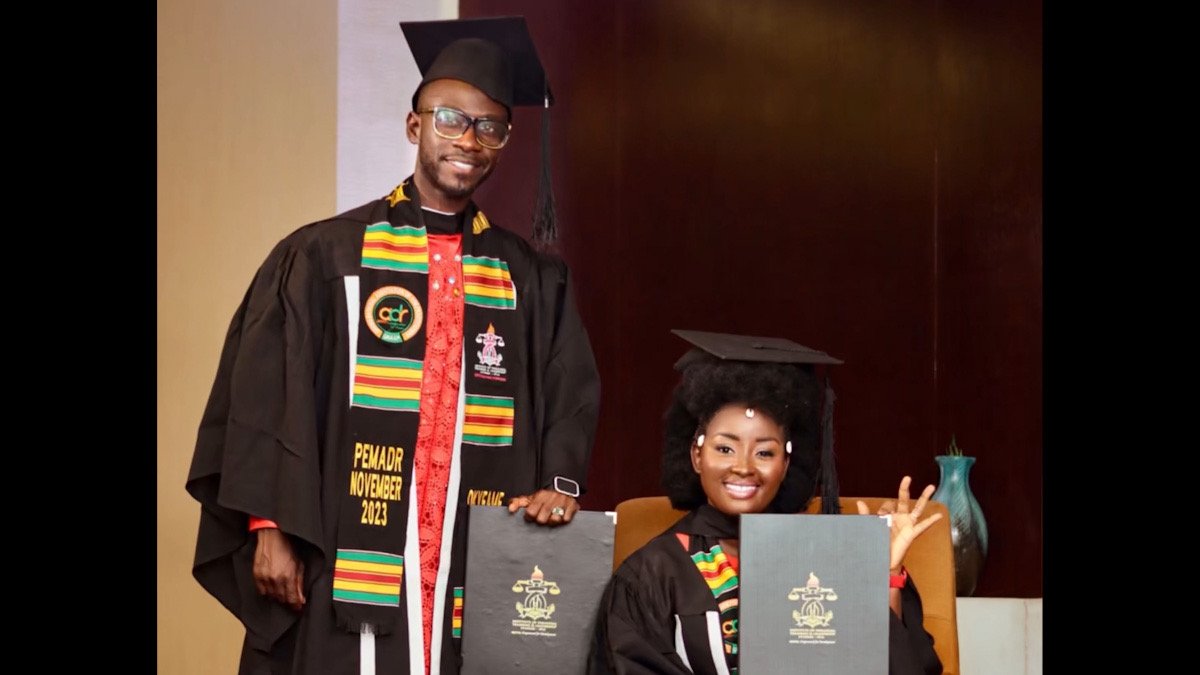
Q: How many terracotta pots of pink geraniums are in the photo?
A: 0